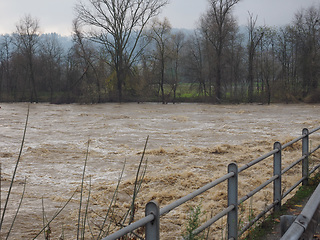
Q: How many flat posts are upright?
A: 4